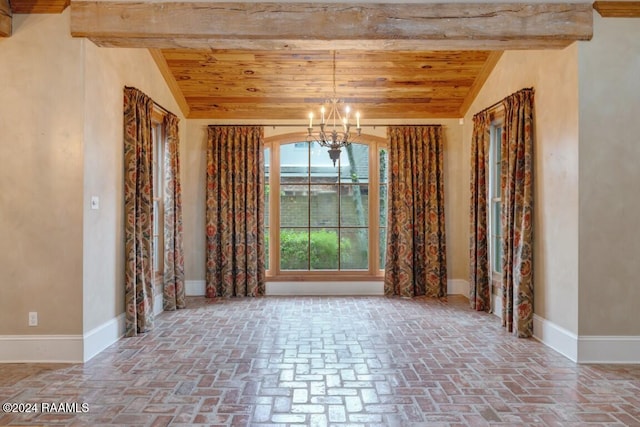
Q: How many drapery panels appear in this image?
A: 6